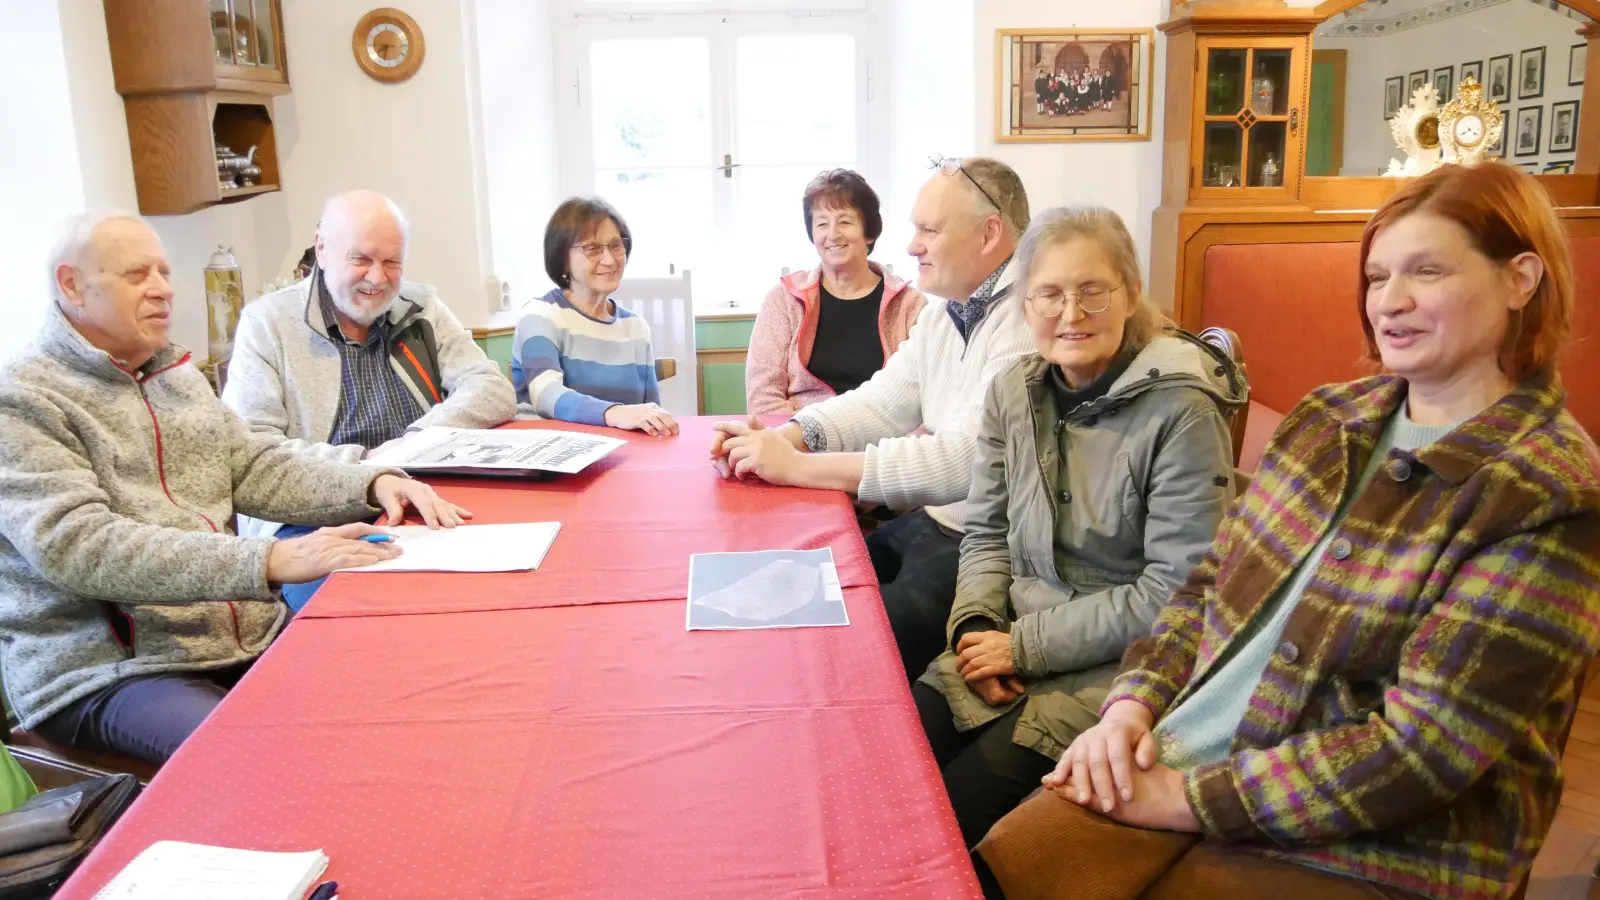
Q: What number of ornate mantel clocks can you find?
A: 1